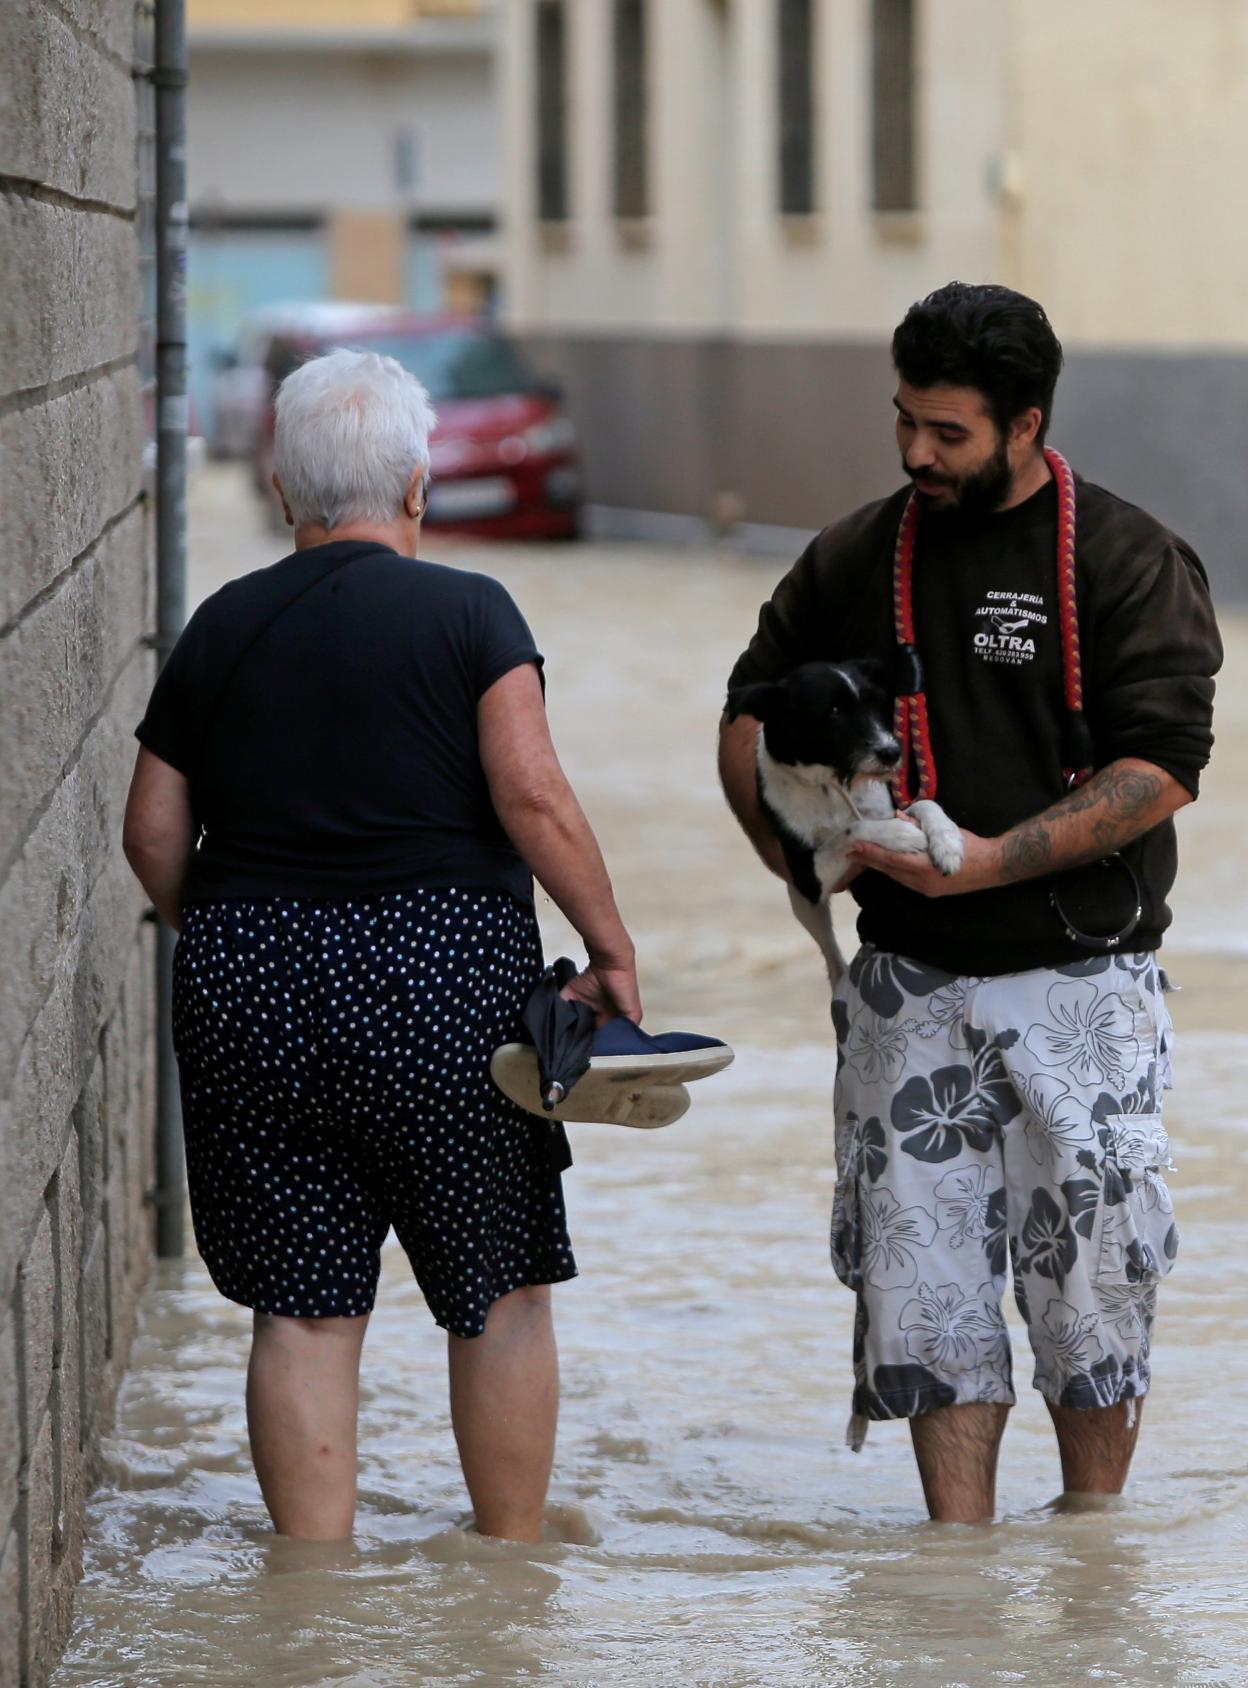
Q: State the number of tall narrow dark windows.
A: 4